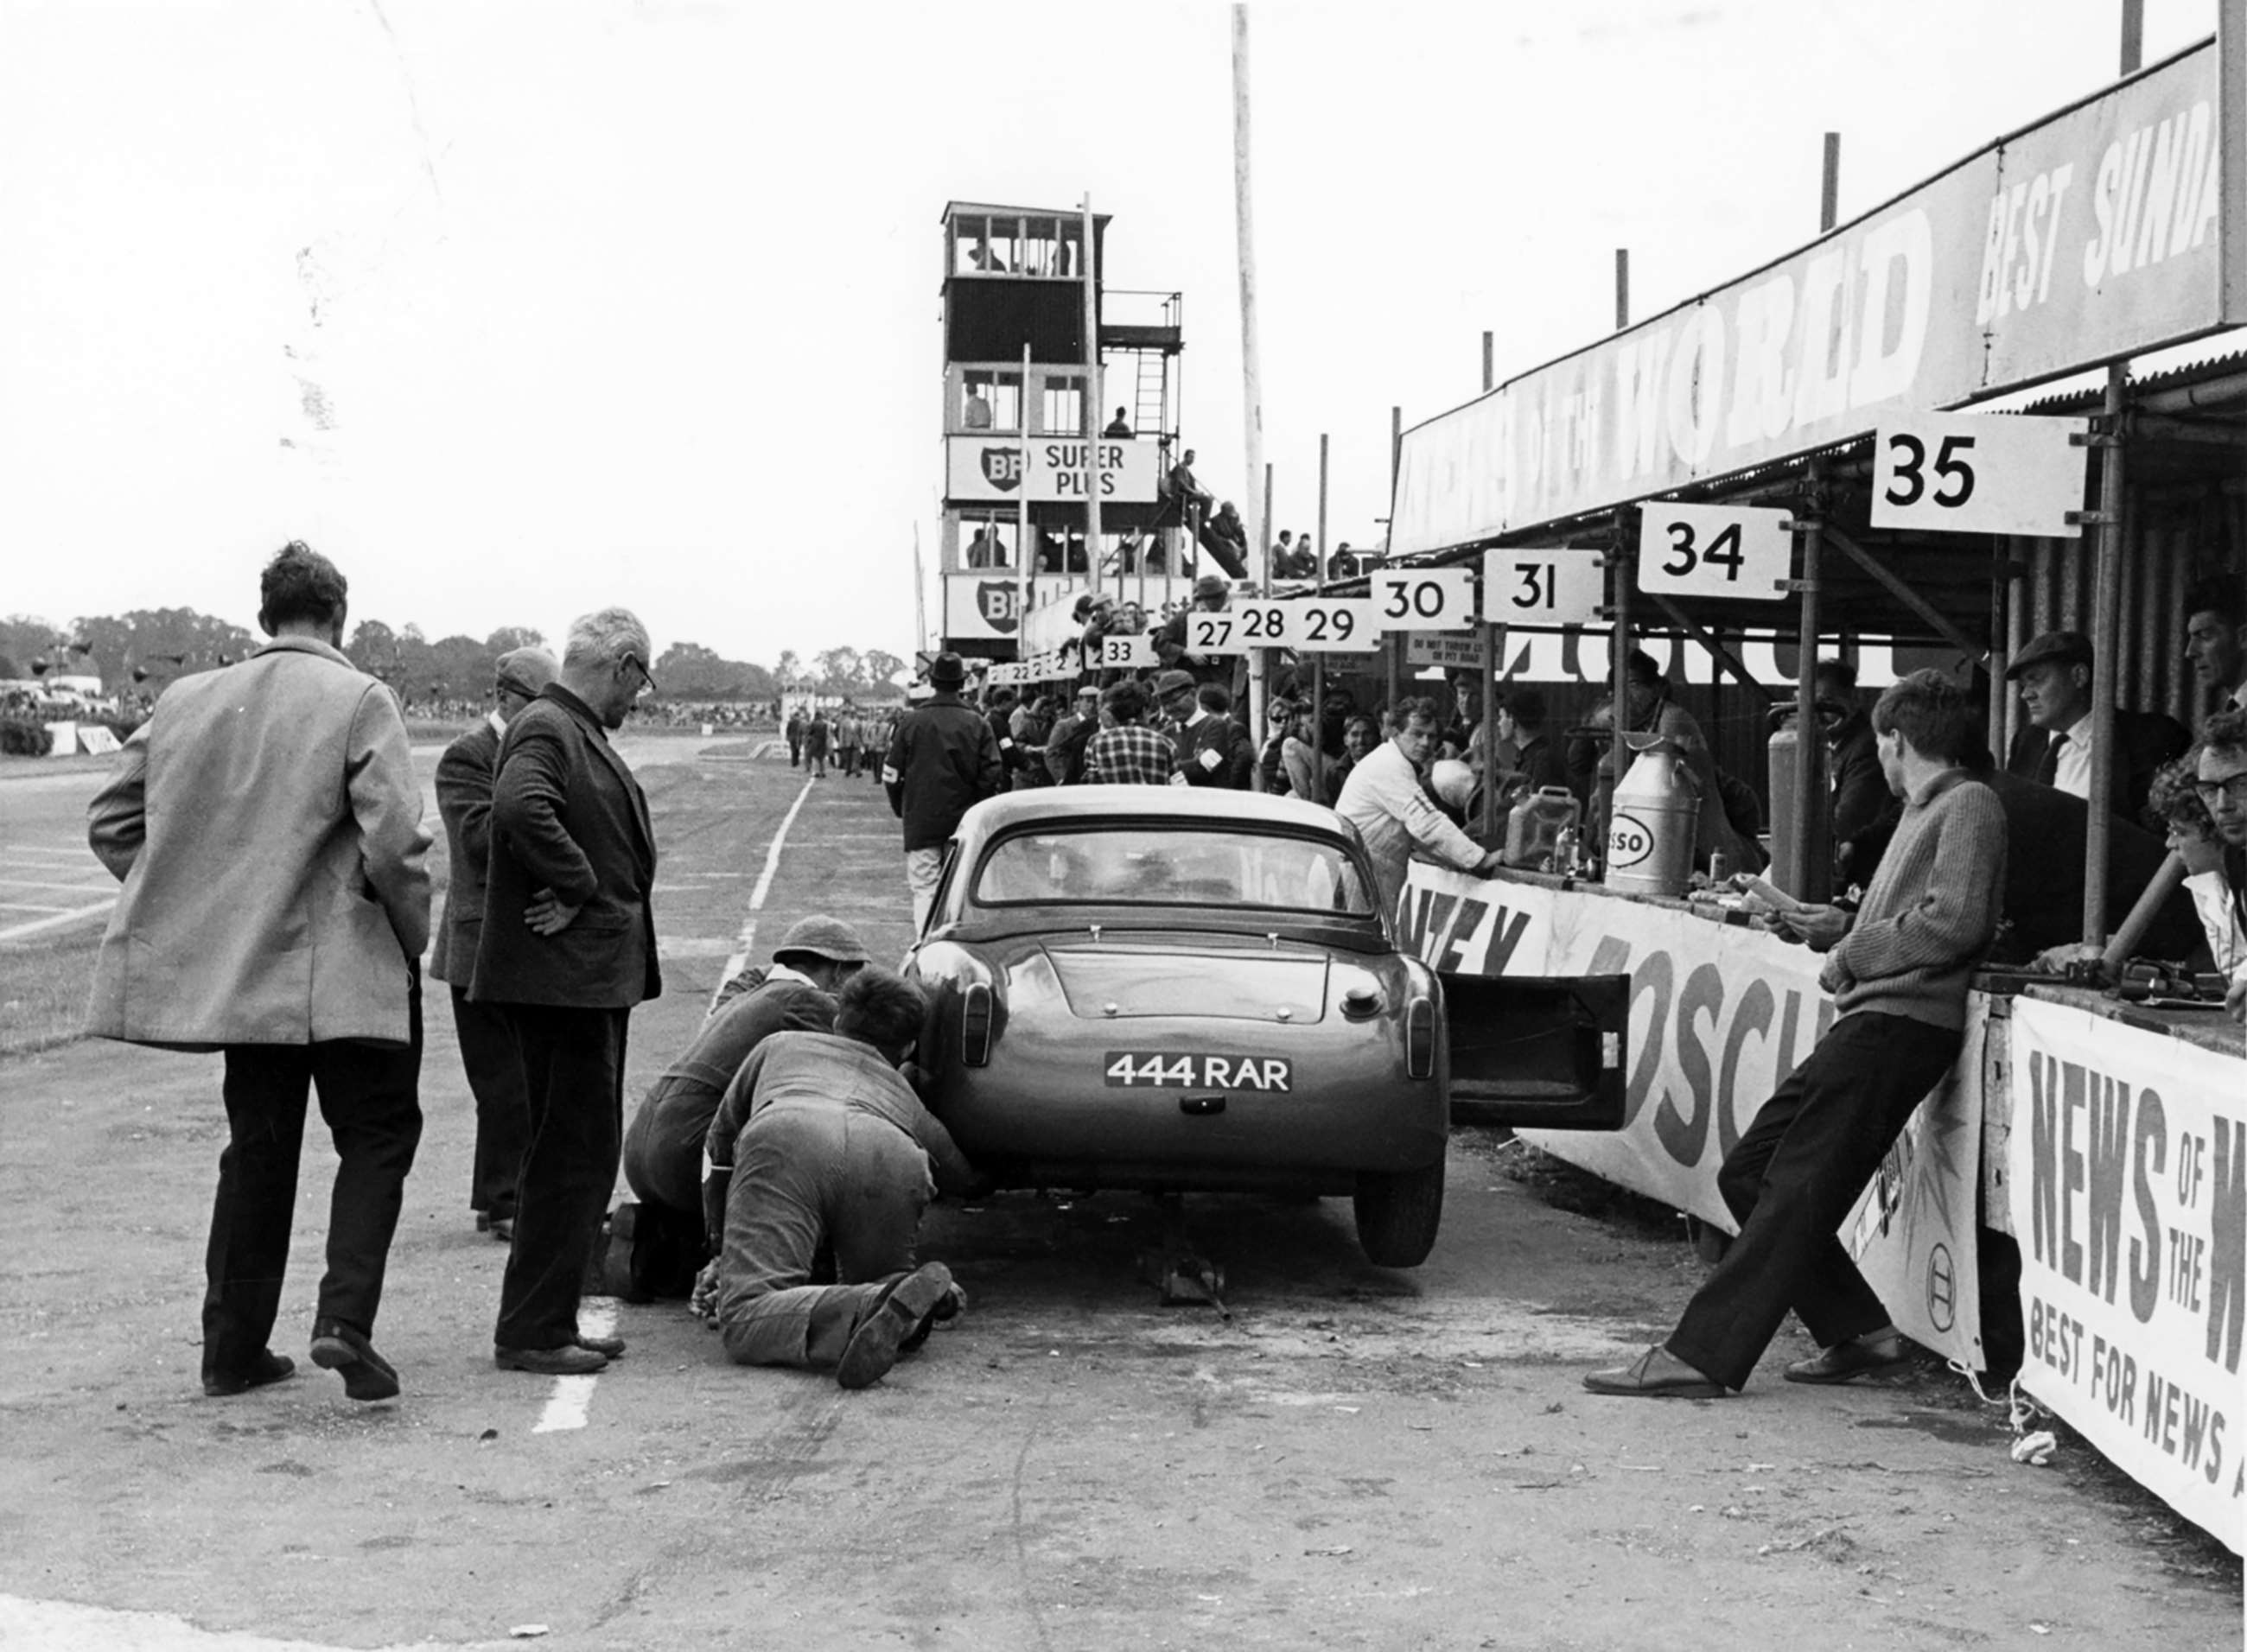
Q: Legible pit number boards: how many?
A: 9